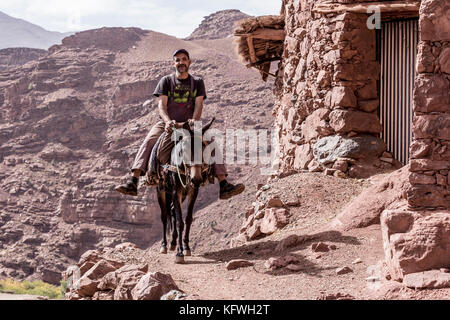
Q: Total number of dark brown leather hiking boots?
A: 2